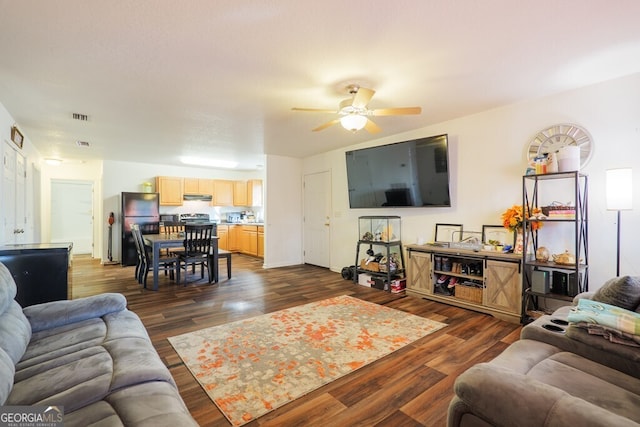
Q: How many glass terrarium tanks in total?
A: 1